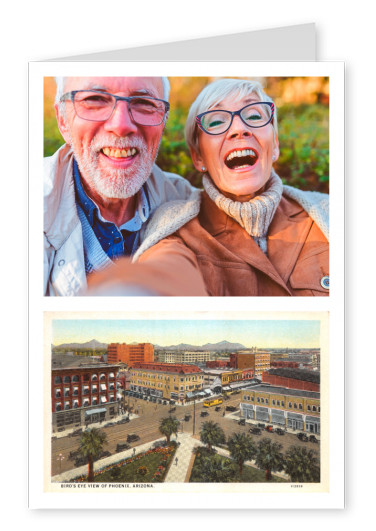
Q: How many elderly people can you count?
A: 2